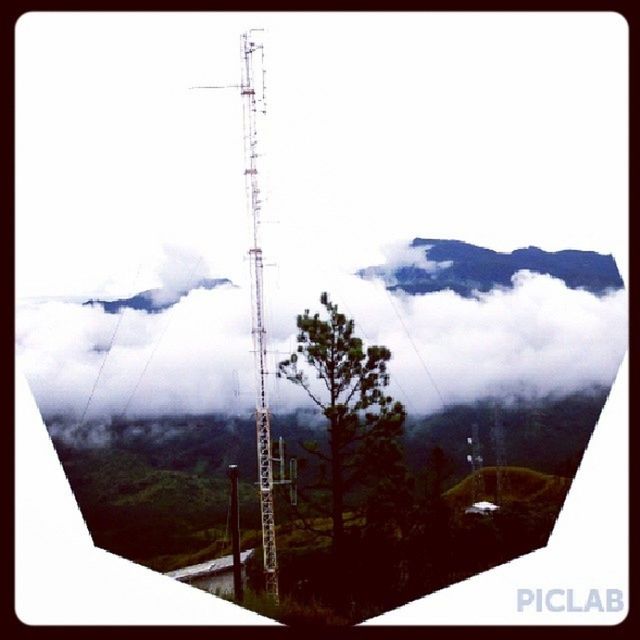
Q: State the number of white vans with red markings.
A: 0